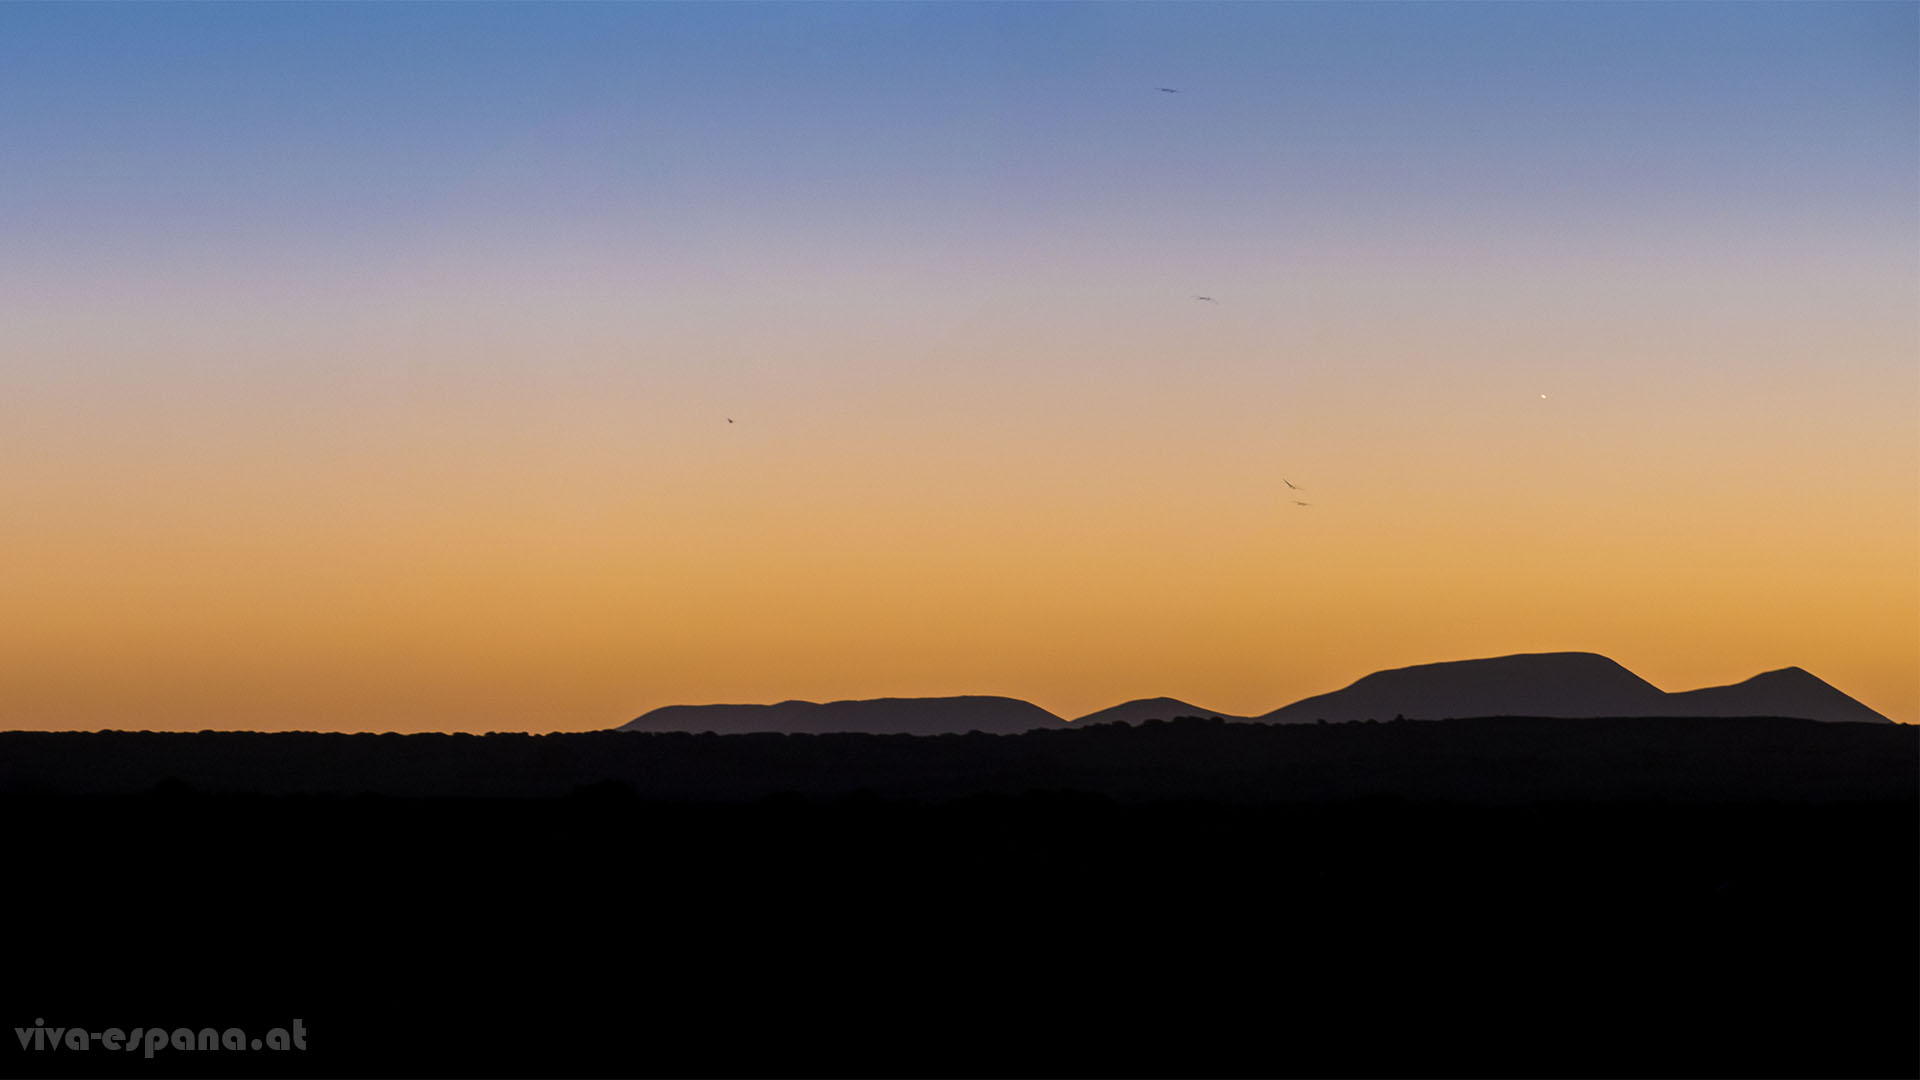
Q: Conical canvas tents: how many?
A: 0